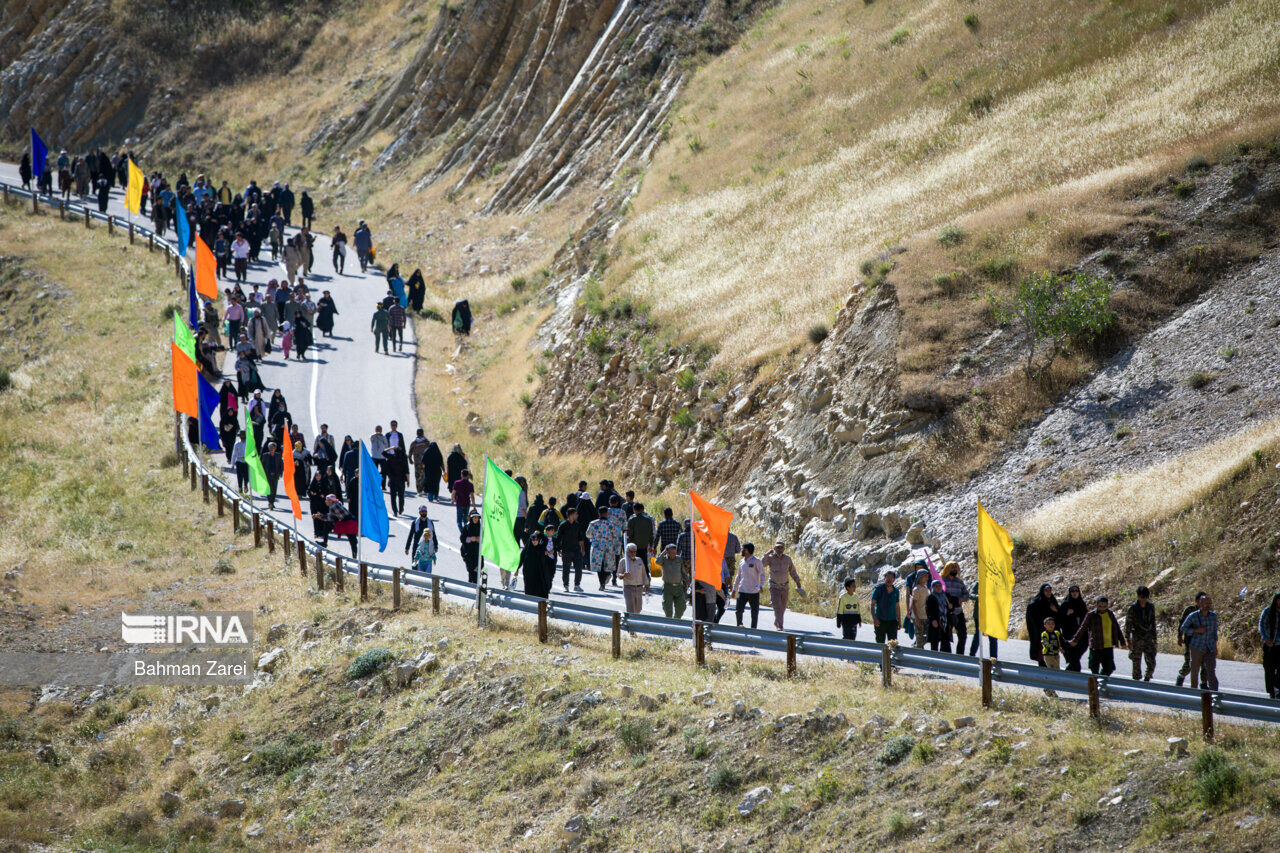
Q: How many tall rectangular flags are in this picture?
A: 14